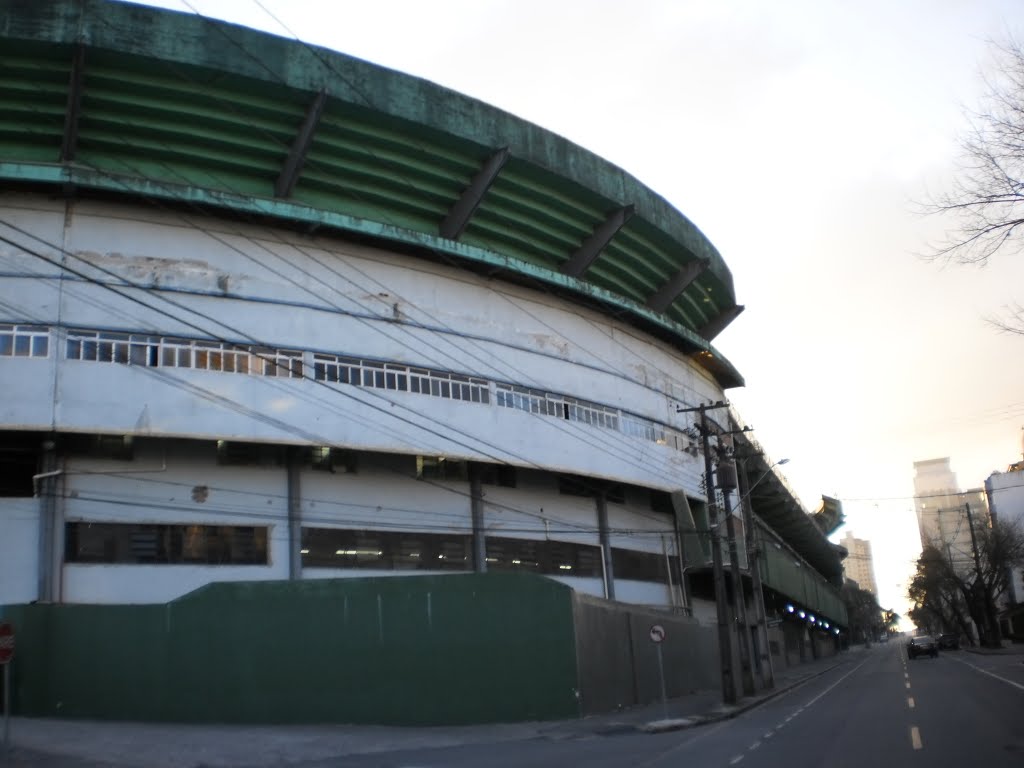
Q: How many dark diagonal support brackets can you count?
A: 6